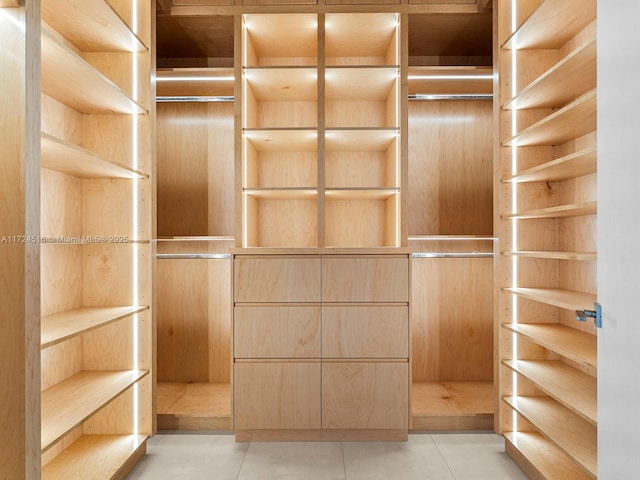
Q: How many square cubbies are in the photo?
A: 8